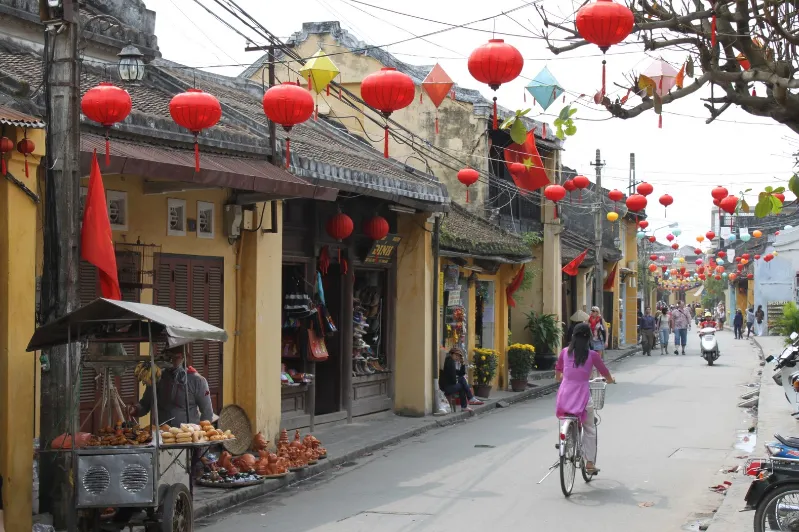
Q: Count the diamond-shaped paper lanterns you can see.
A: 4